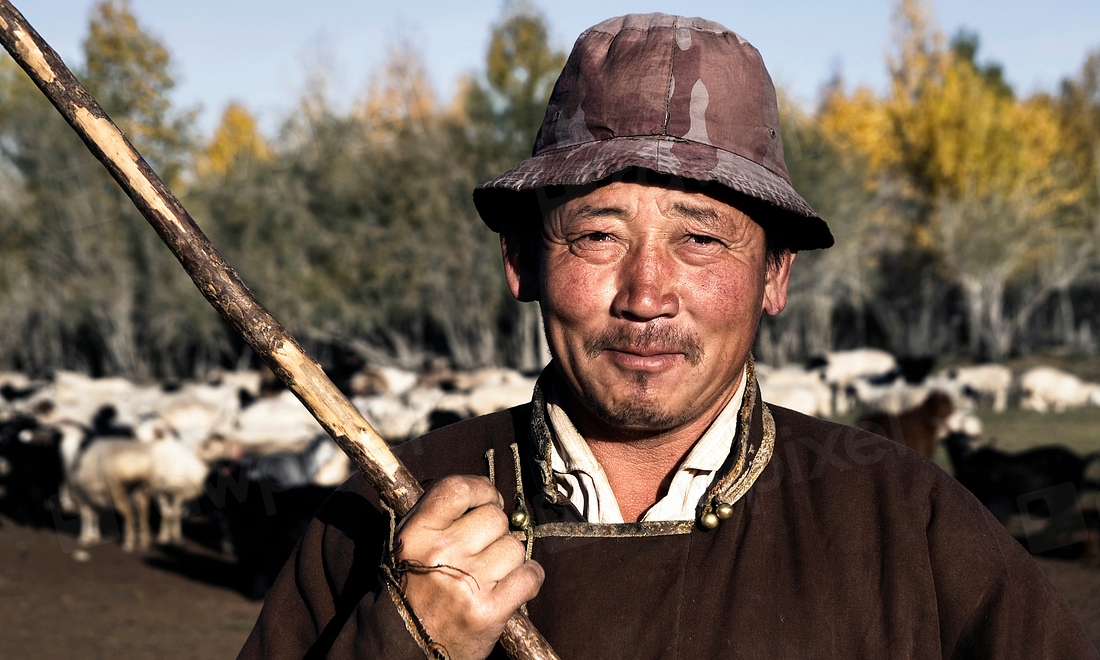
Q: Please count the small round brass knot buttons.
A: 3